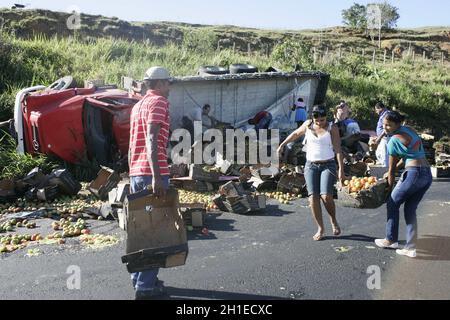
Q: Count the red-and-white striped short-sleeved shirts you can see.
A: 1